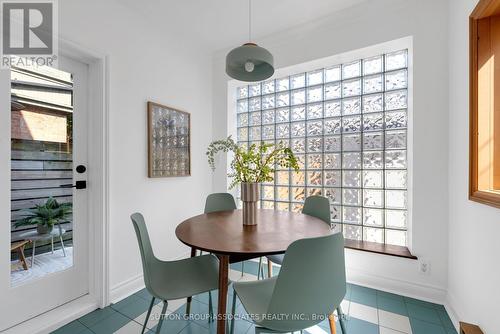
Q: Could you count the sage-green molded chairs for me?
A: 4